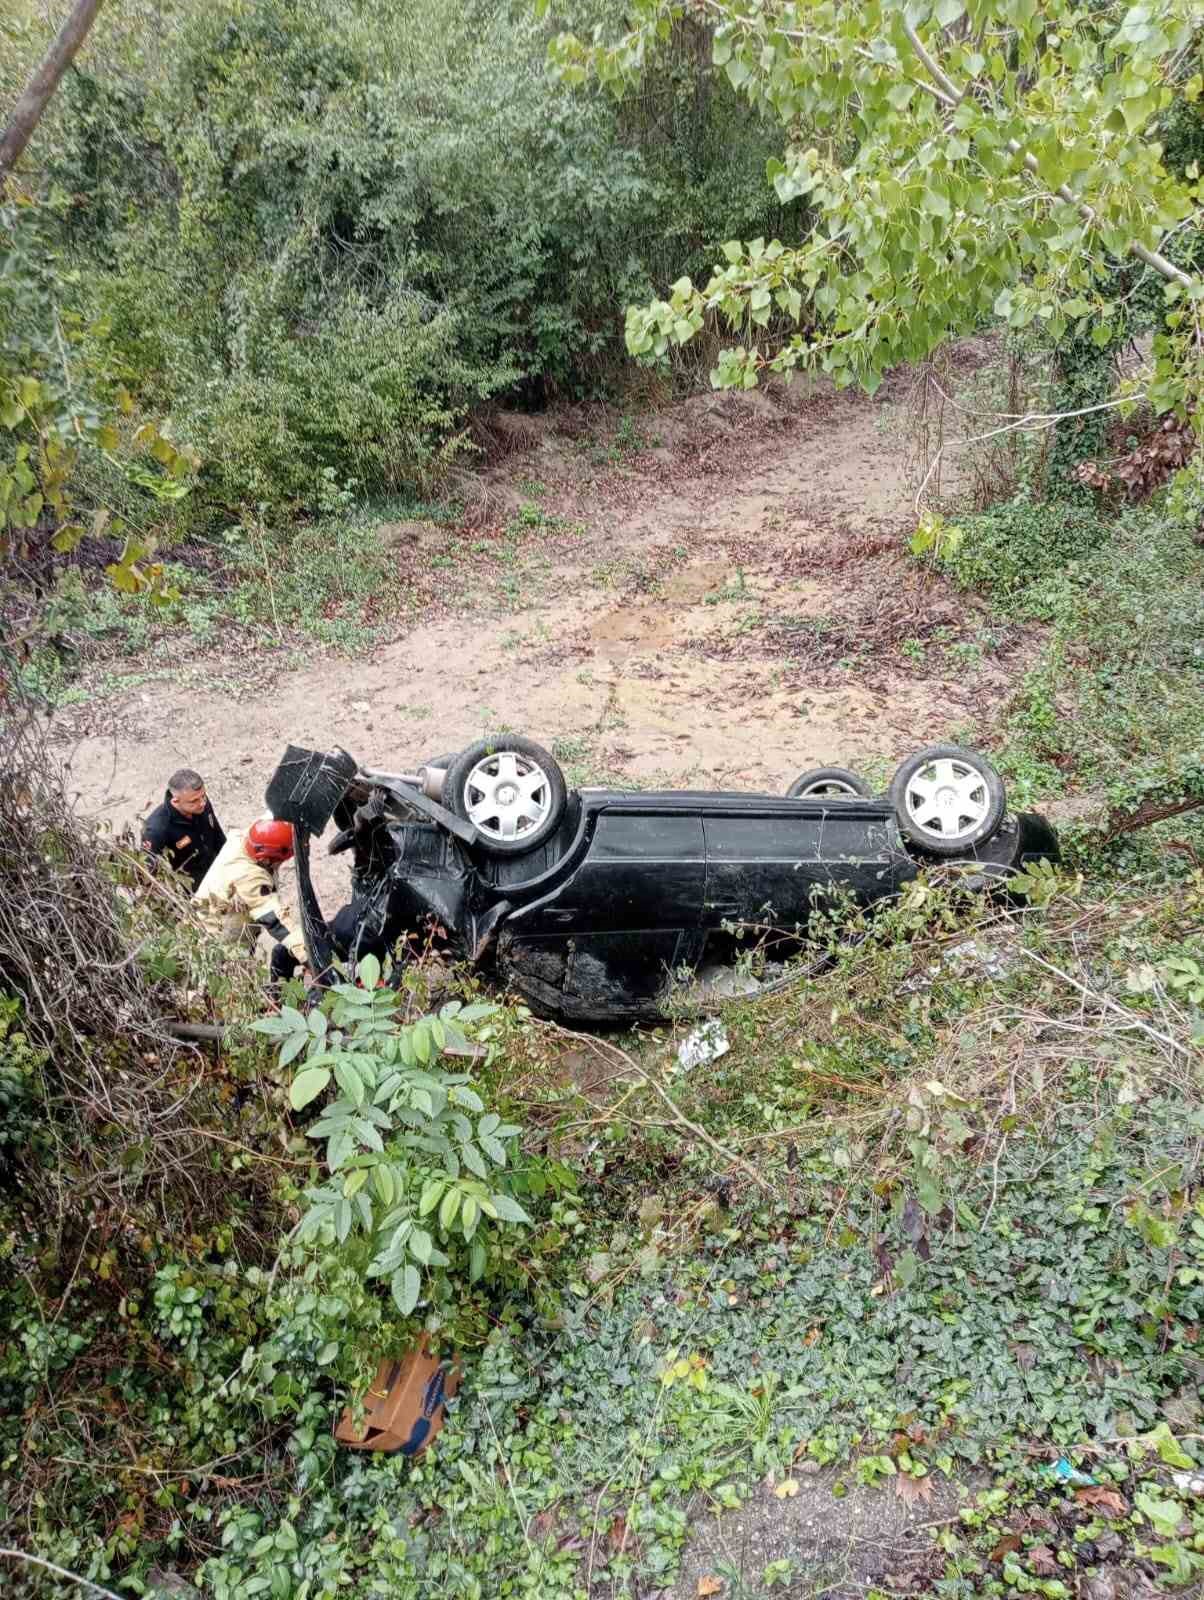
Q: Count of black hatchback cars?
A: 1